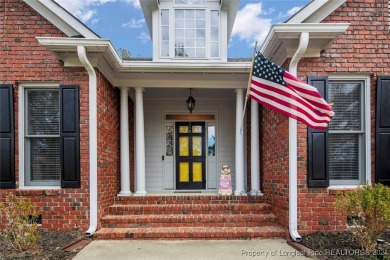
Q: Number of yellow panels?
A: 6